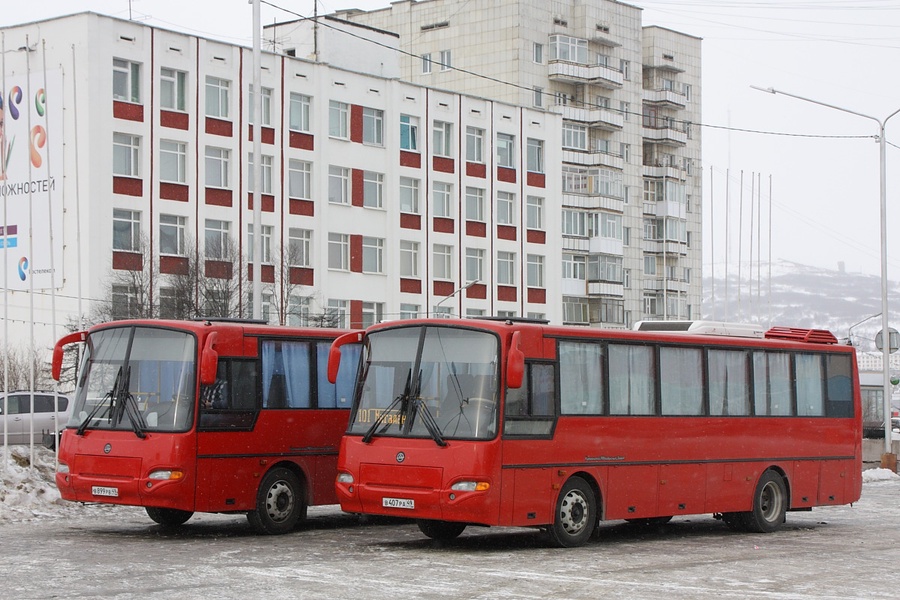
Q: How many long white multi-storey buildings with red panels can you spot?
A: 1